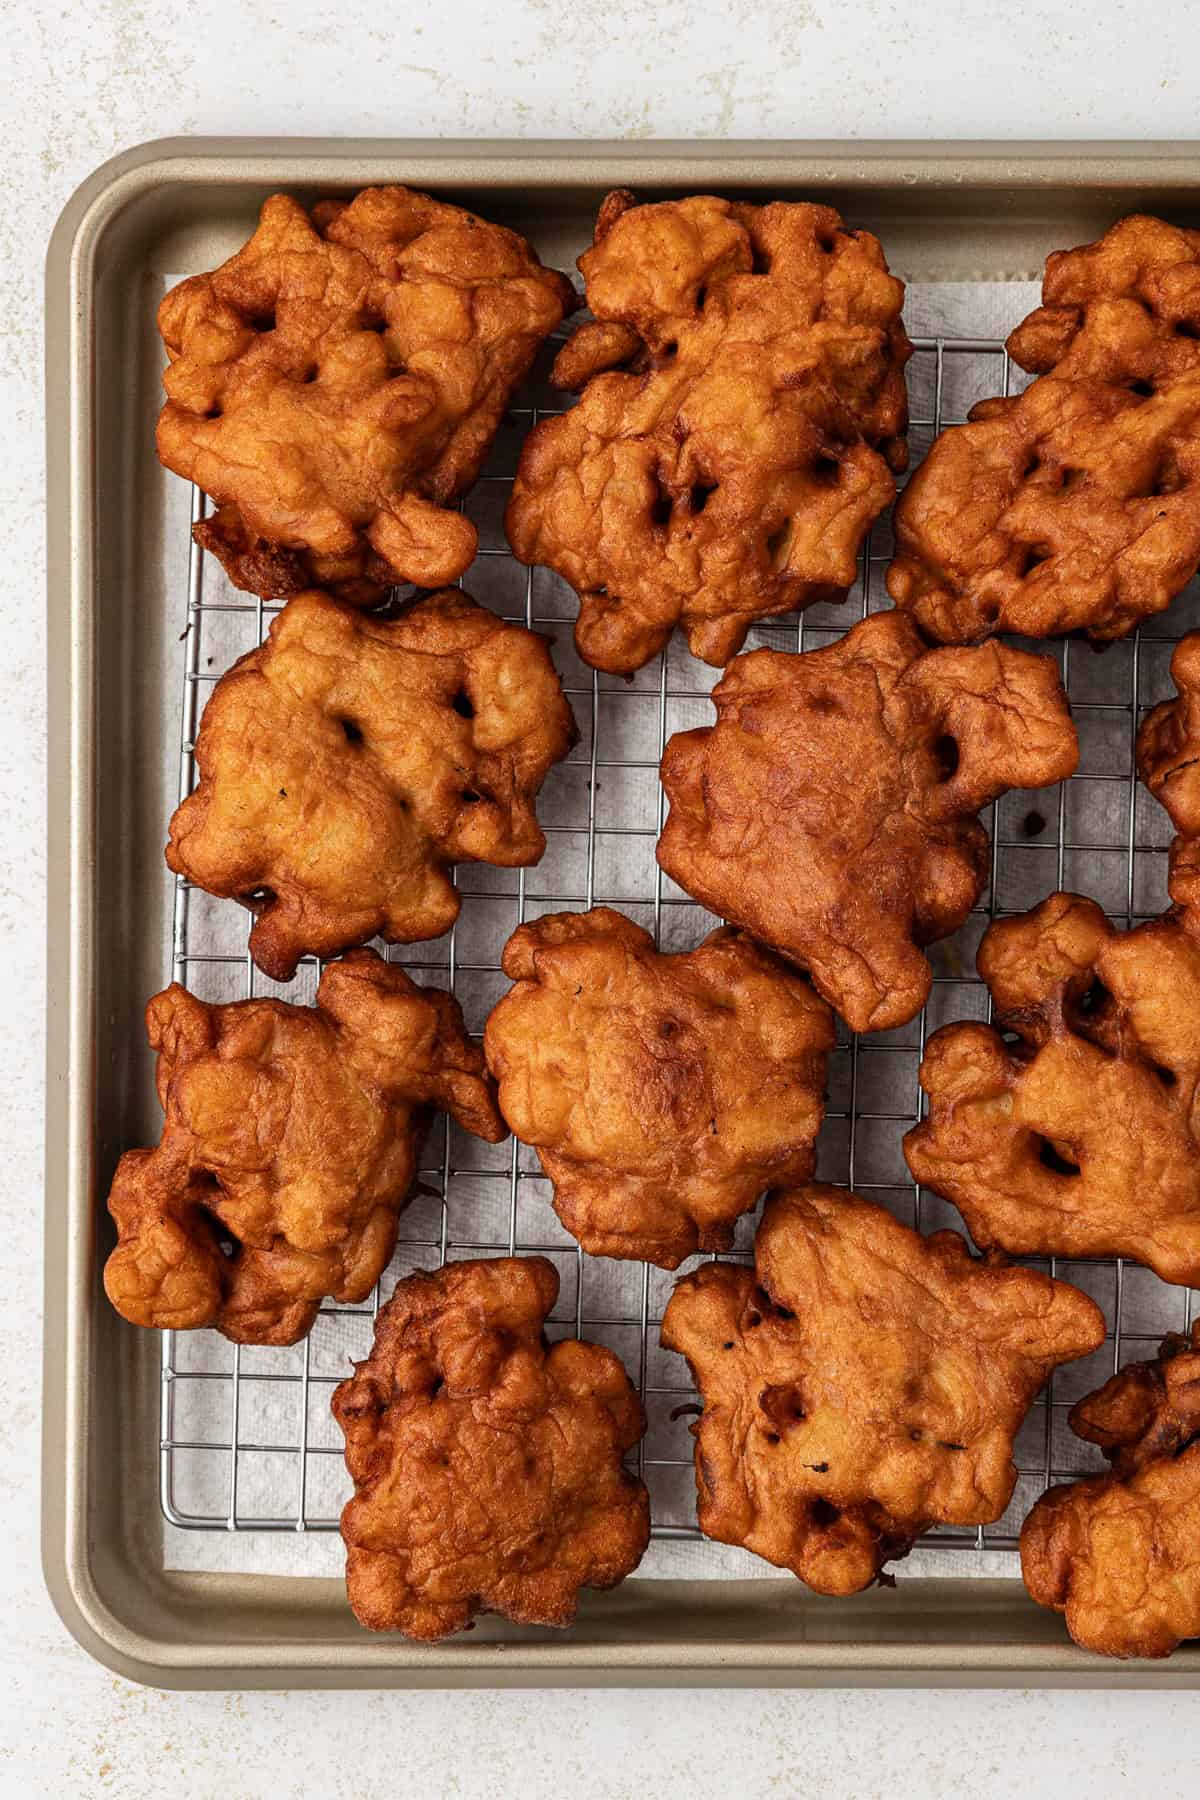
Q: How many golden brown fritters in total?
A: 12